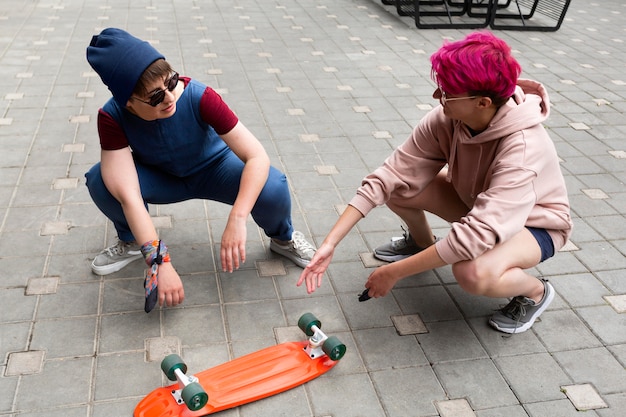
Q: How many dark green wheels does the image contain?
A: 4